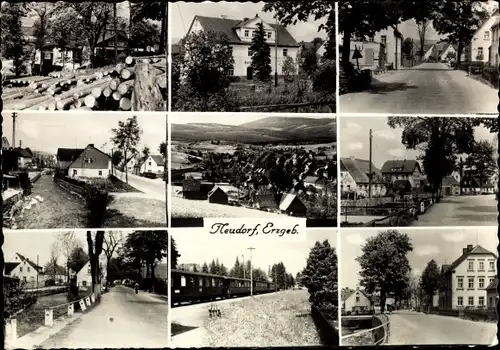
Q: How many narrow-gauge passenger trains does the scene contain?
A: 1